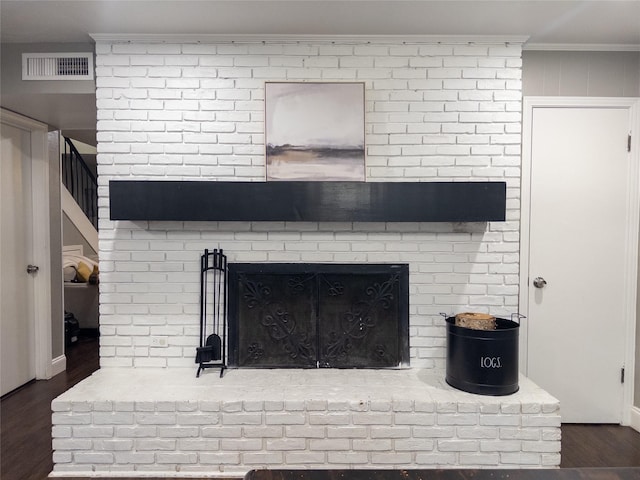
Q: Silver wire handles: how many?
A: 2